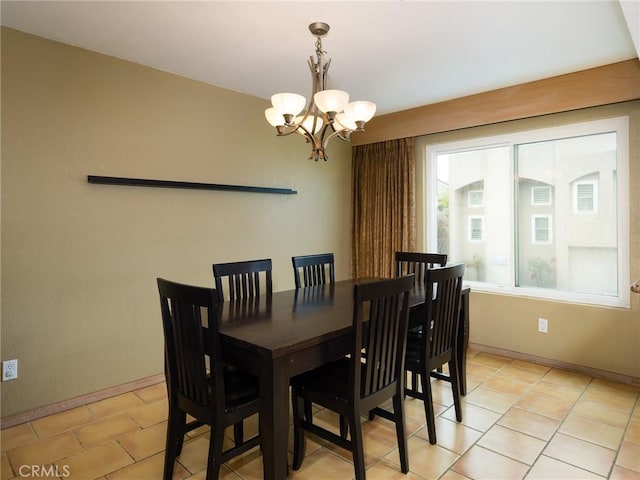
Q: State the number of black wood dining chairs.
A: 6